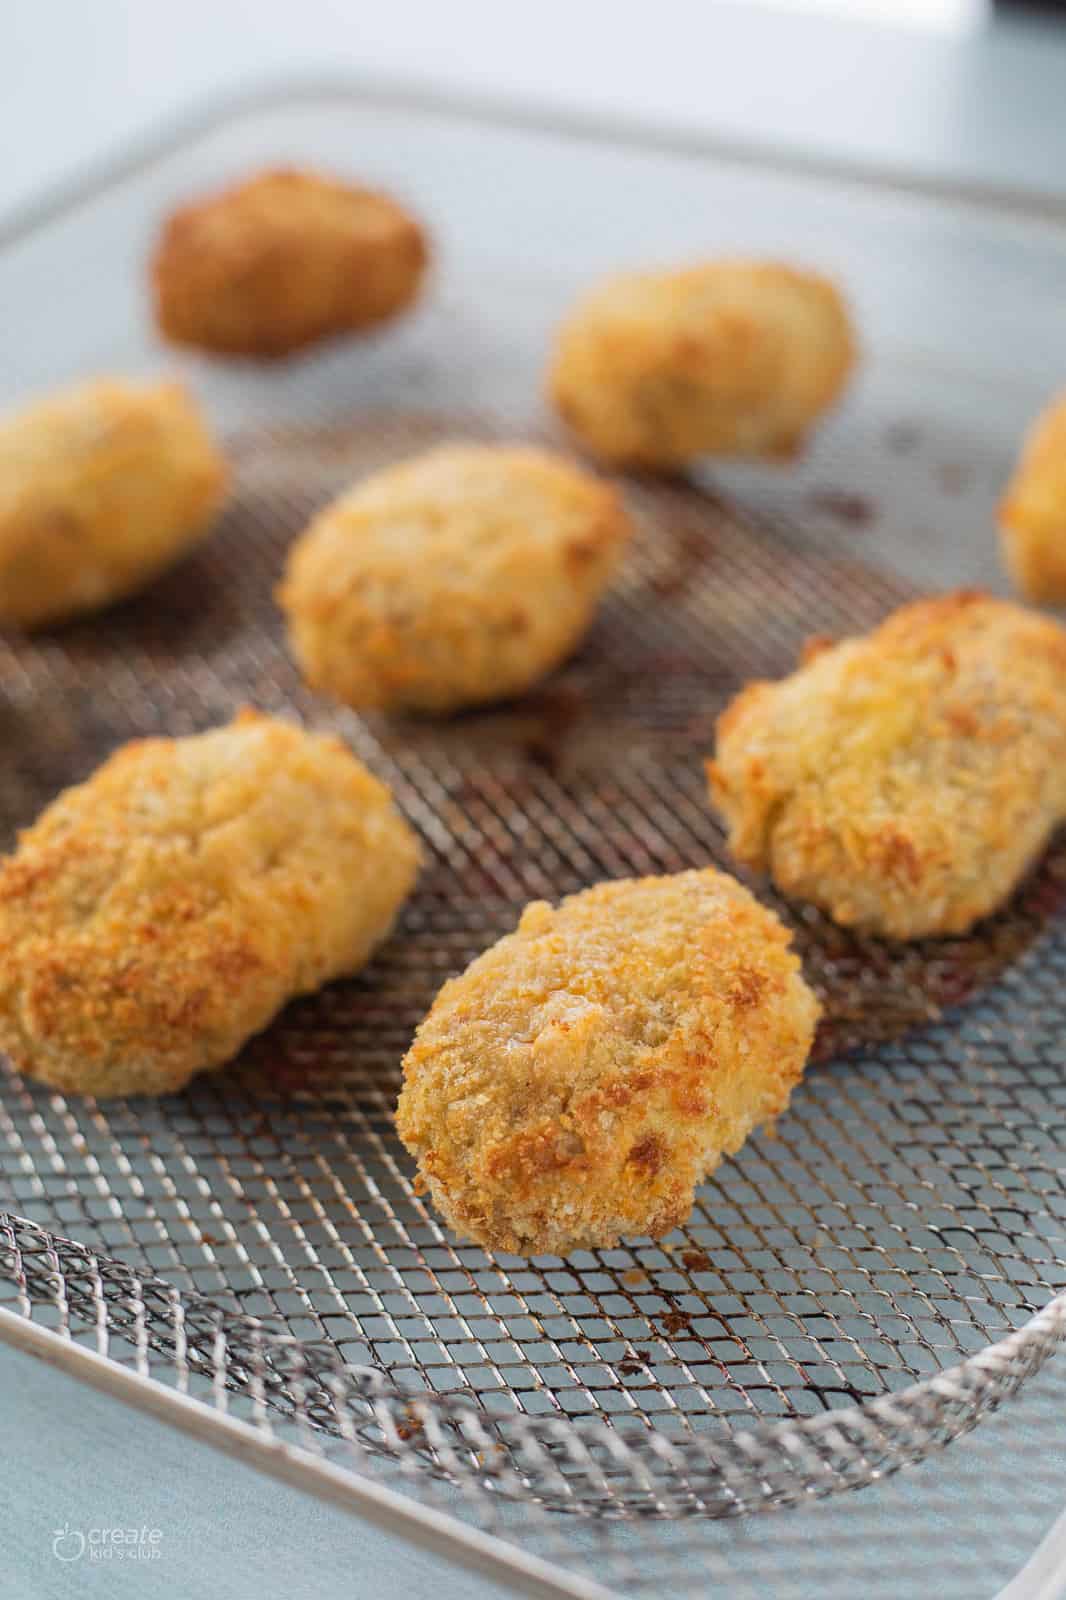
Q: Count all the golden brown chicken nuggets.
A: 8